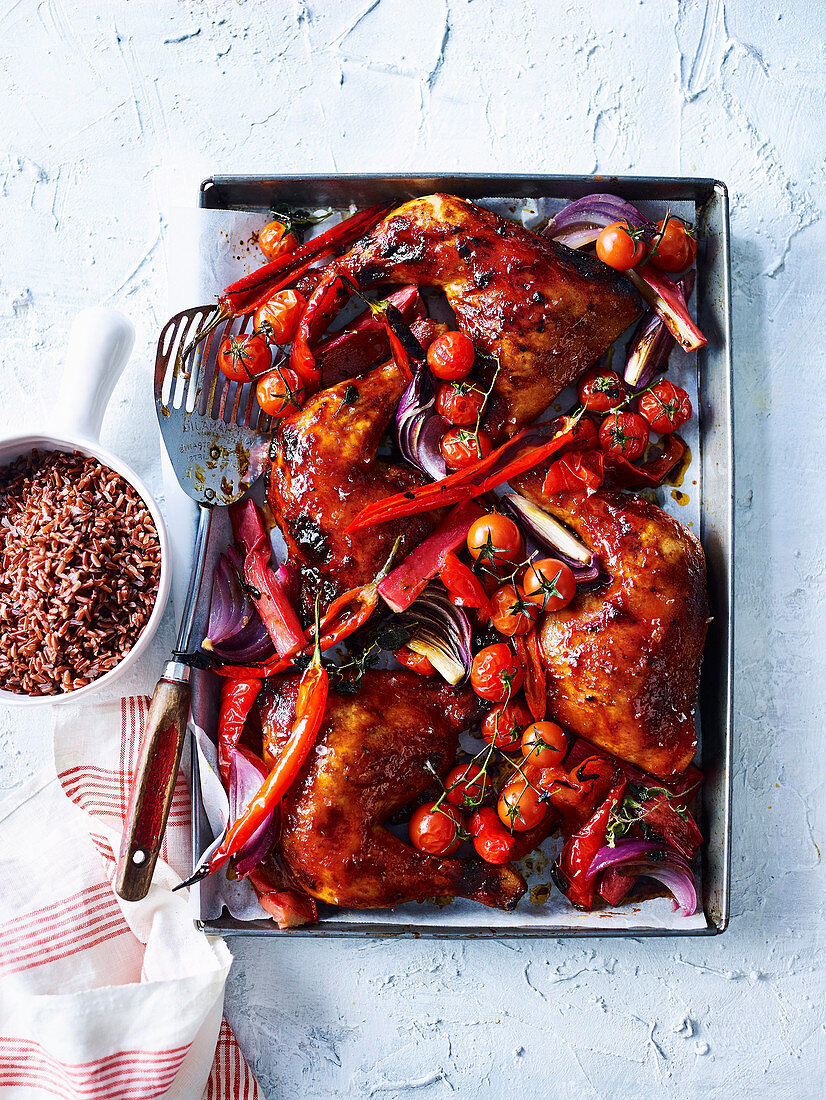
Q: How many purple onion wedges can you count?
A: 8